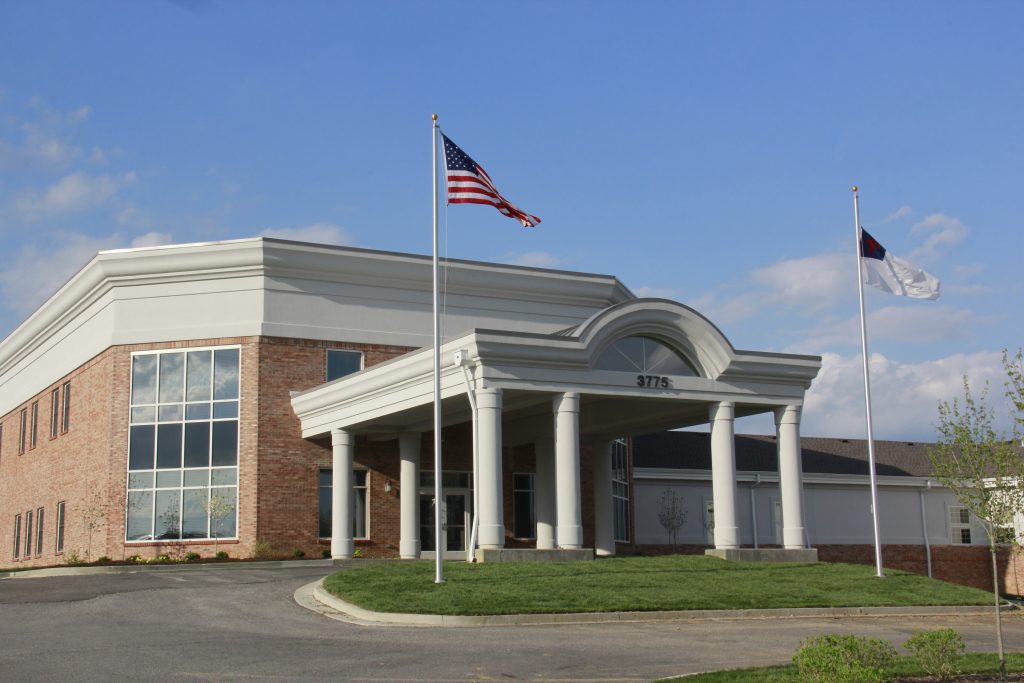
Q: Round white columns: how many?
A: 8